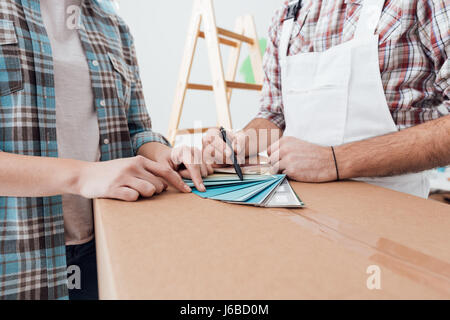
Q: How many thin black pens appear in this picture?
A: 1